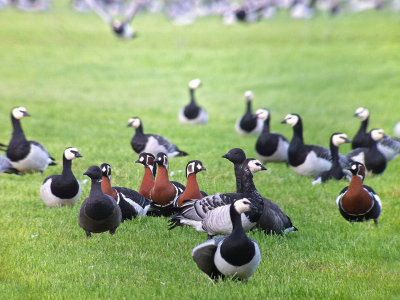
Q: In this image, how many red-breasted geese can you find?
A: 5